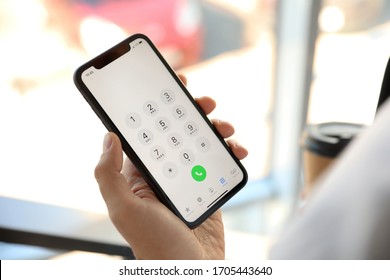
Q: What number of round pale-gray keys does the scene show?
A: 12